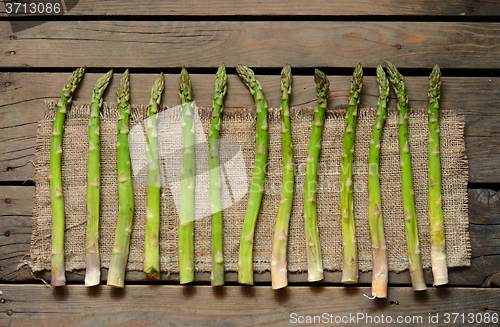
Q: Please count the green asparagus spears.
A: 13